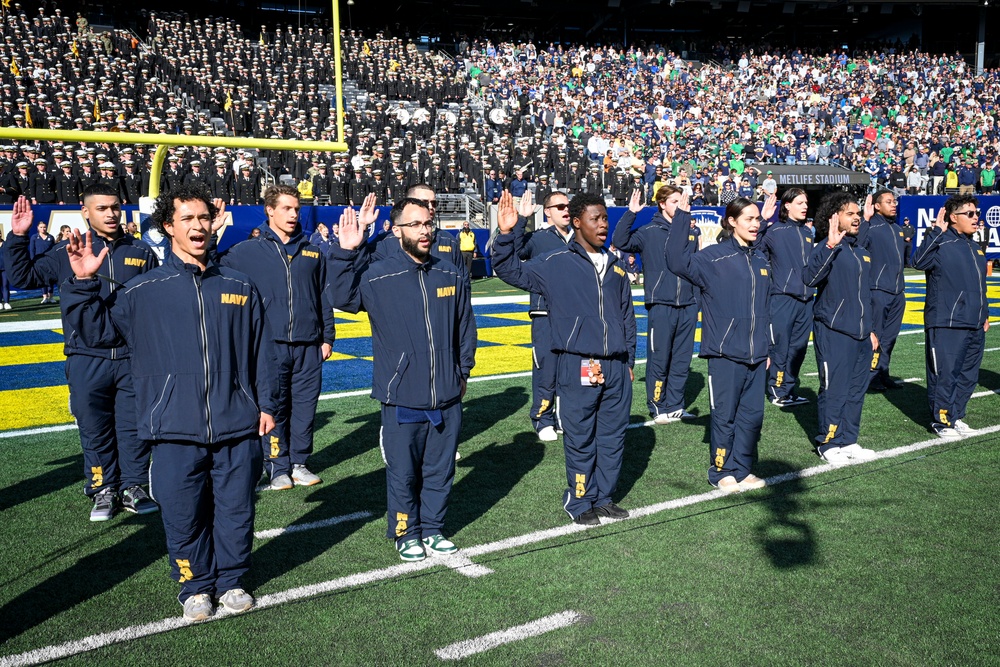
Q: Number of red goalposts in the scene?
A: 0